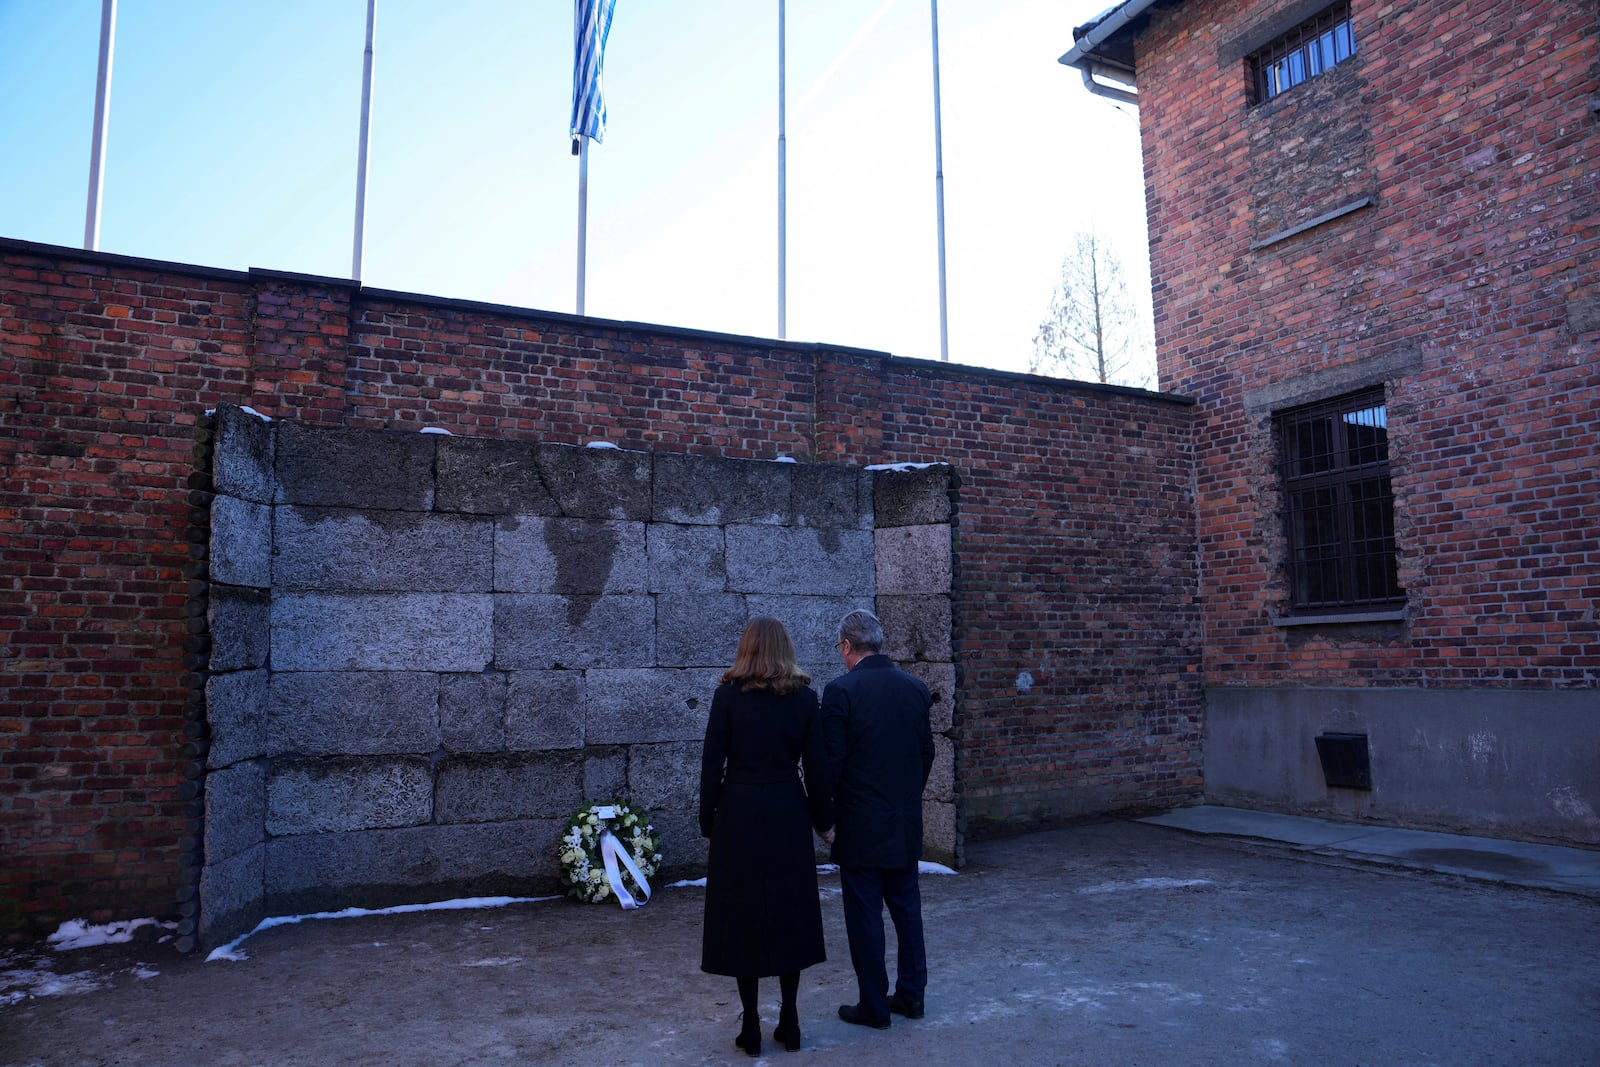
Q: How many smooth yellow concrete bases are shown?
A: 0